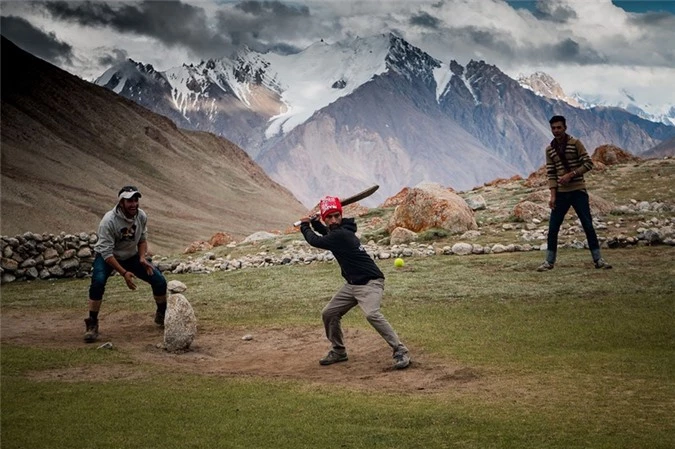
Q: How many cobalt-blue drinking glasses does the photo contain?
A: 0